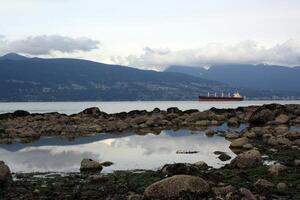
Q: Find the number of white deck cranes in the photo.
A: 4